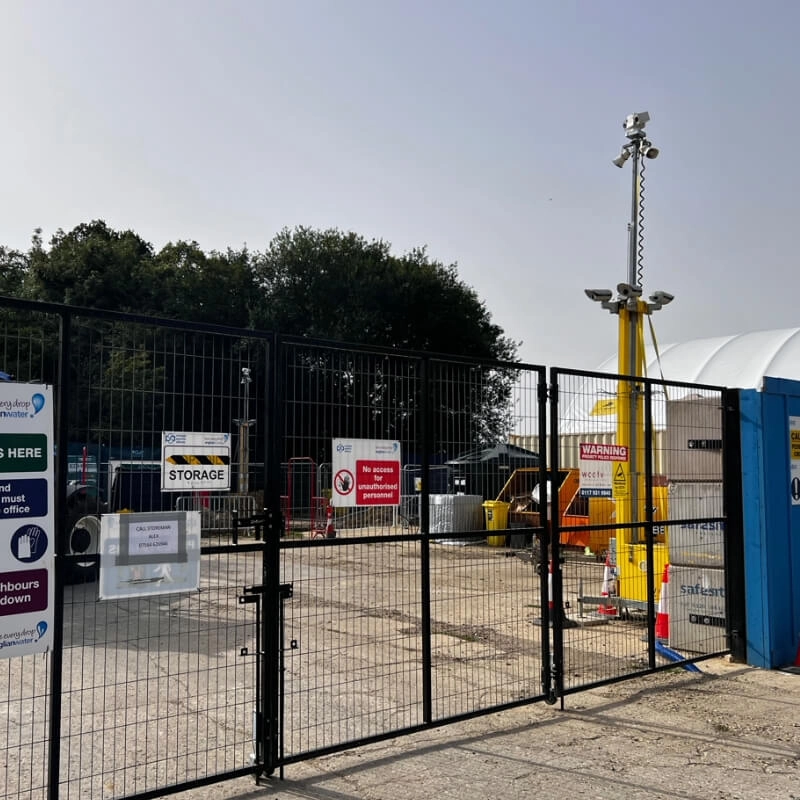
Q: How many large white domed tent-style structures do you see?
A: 1